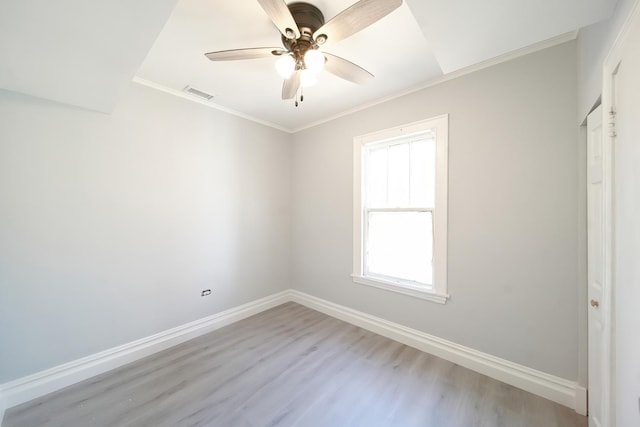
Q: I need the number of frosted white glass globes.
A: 3